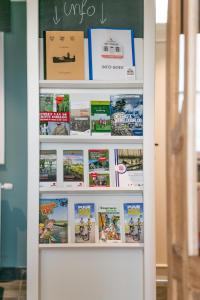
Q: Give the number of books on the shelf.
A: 14